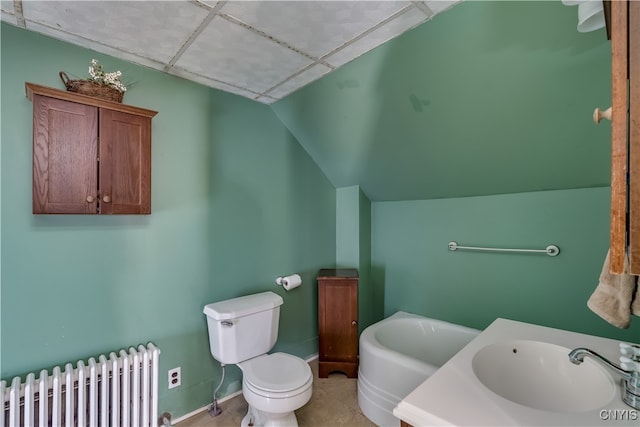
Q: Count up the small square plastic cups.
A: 0